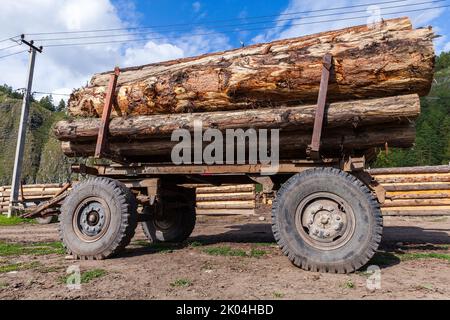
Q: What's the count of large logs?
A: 4